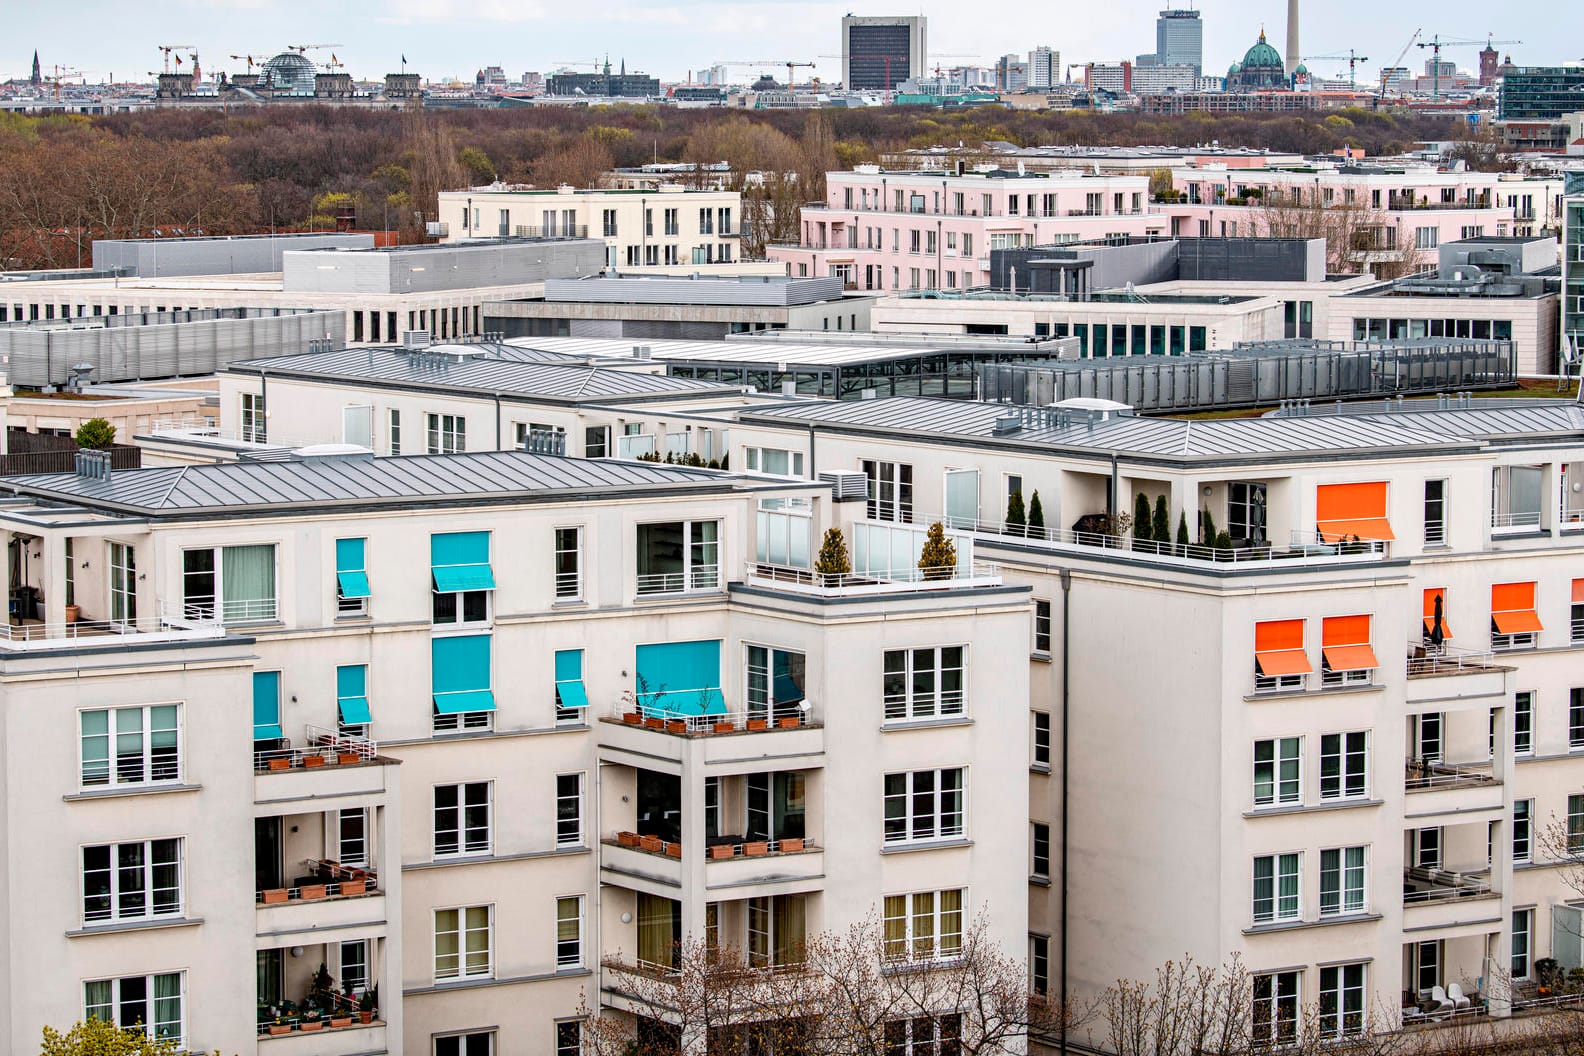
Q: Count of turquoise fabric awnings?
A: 7